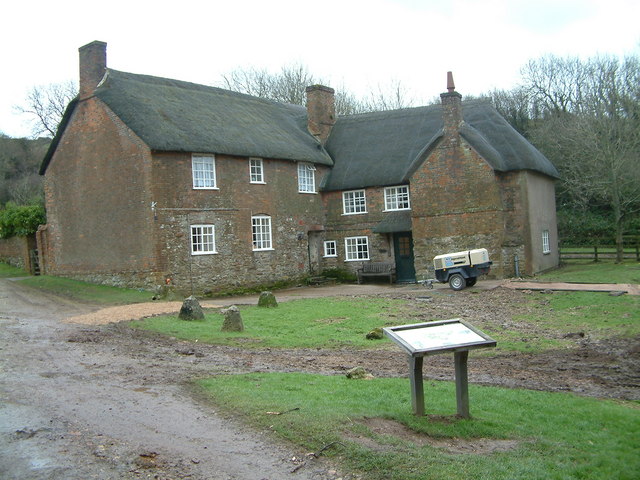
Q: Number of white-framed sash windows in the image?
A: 10